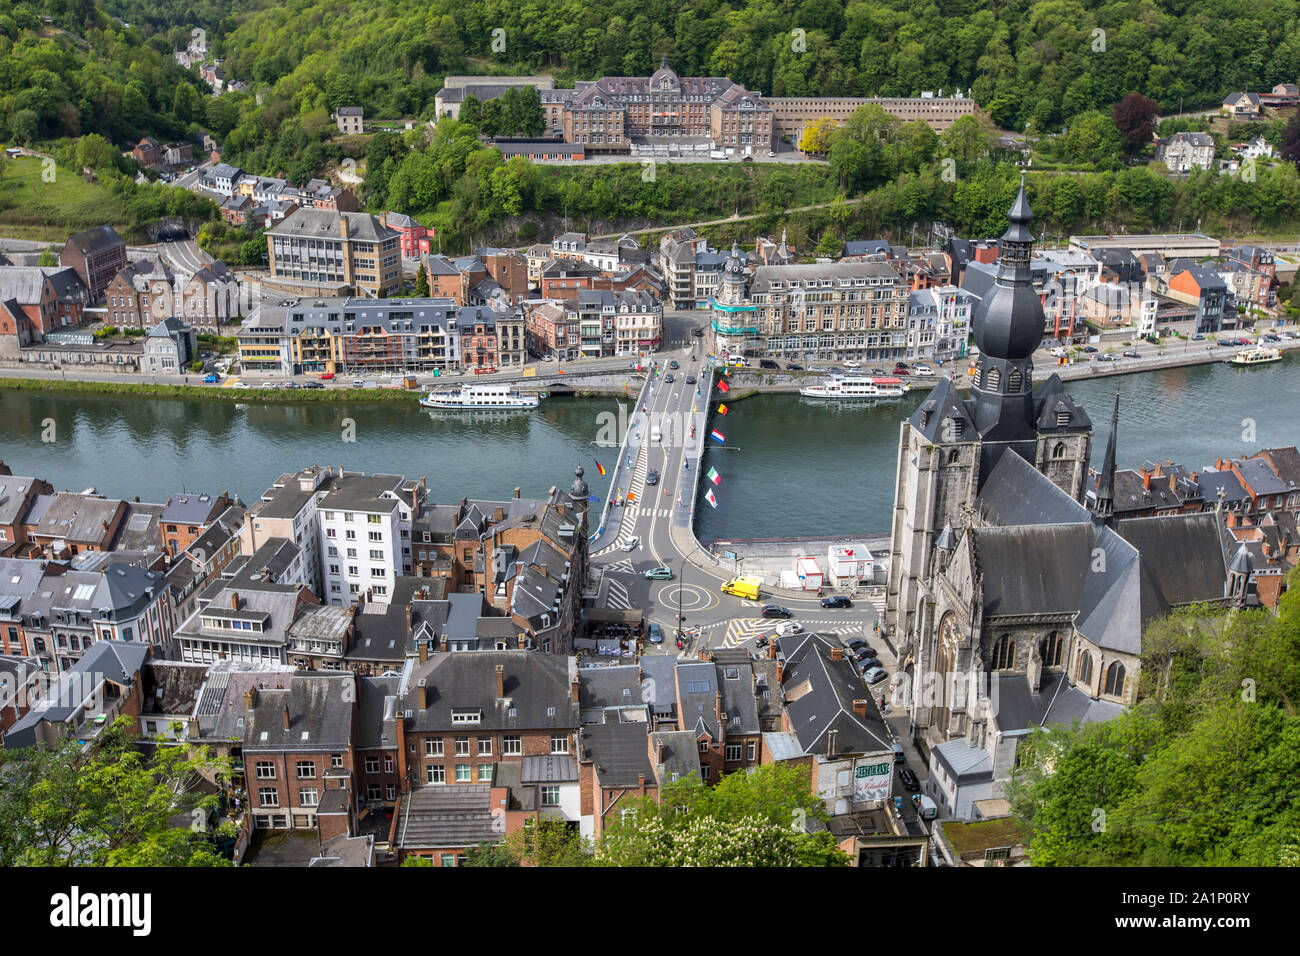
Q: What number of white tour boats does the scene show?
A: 3